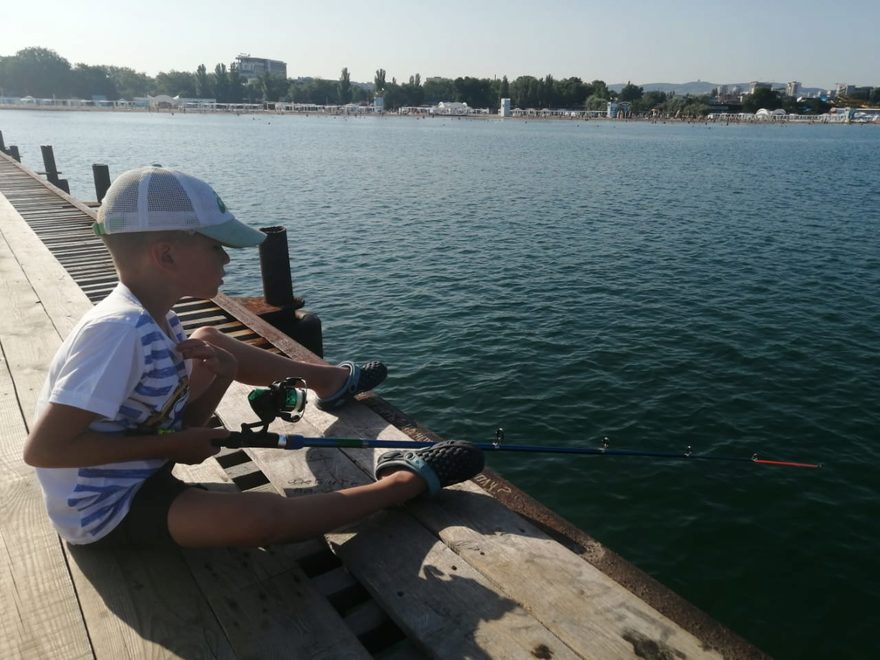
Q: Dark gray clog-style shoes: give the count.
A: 2